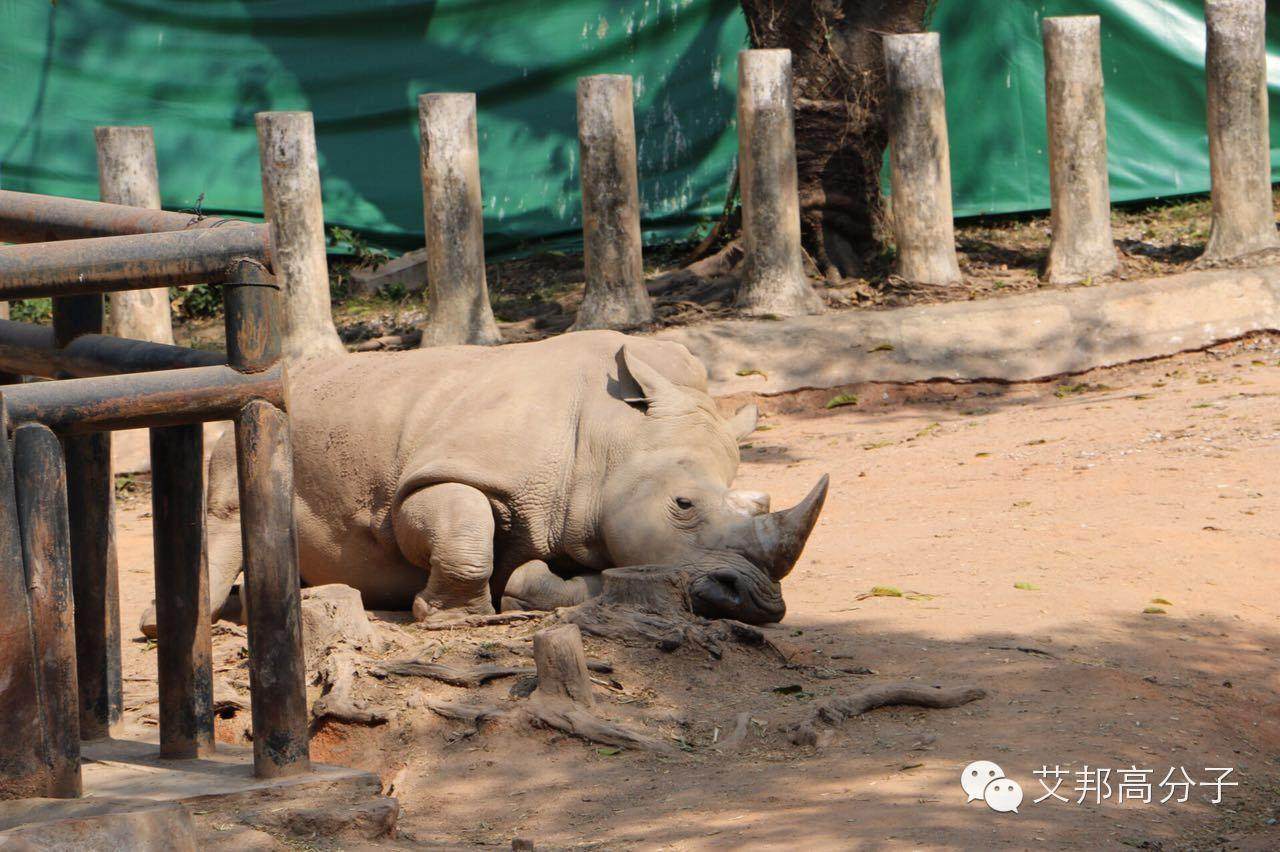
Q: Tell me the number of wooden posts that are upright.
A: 8